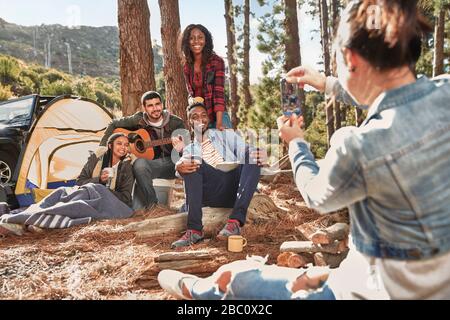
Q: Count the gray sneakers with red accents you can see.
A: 2